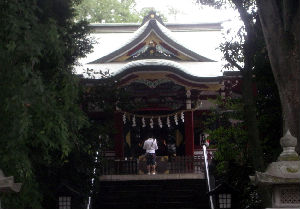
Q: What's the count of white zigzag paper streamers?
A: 8